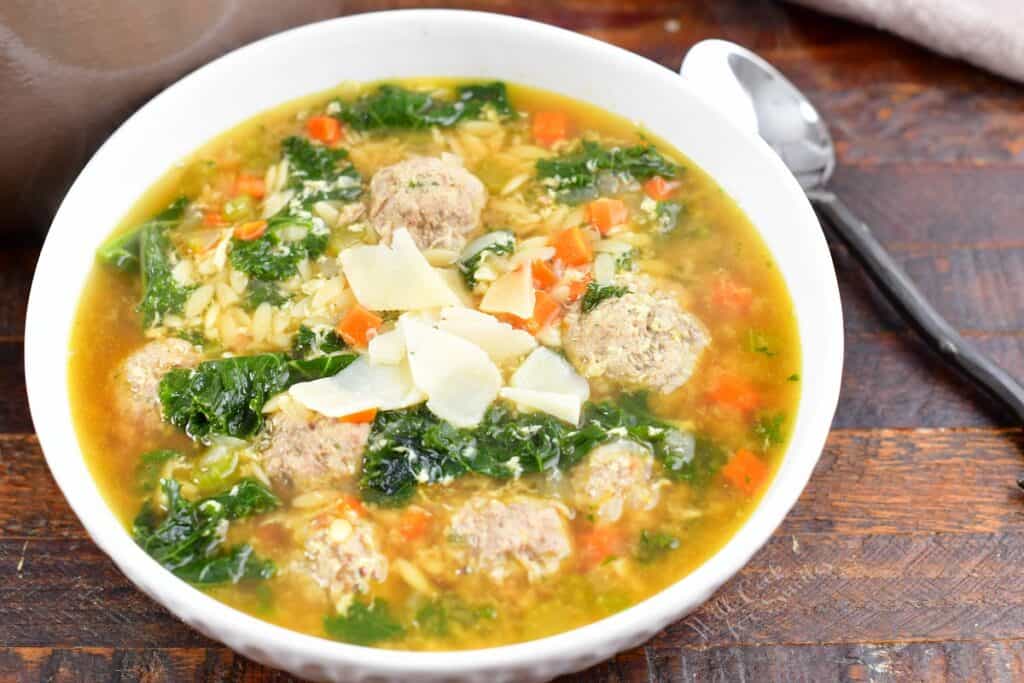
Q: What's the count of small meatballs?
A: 7